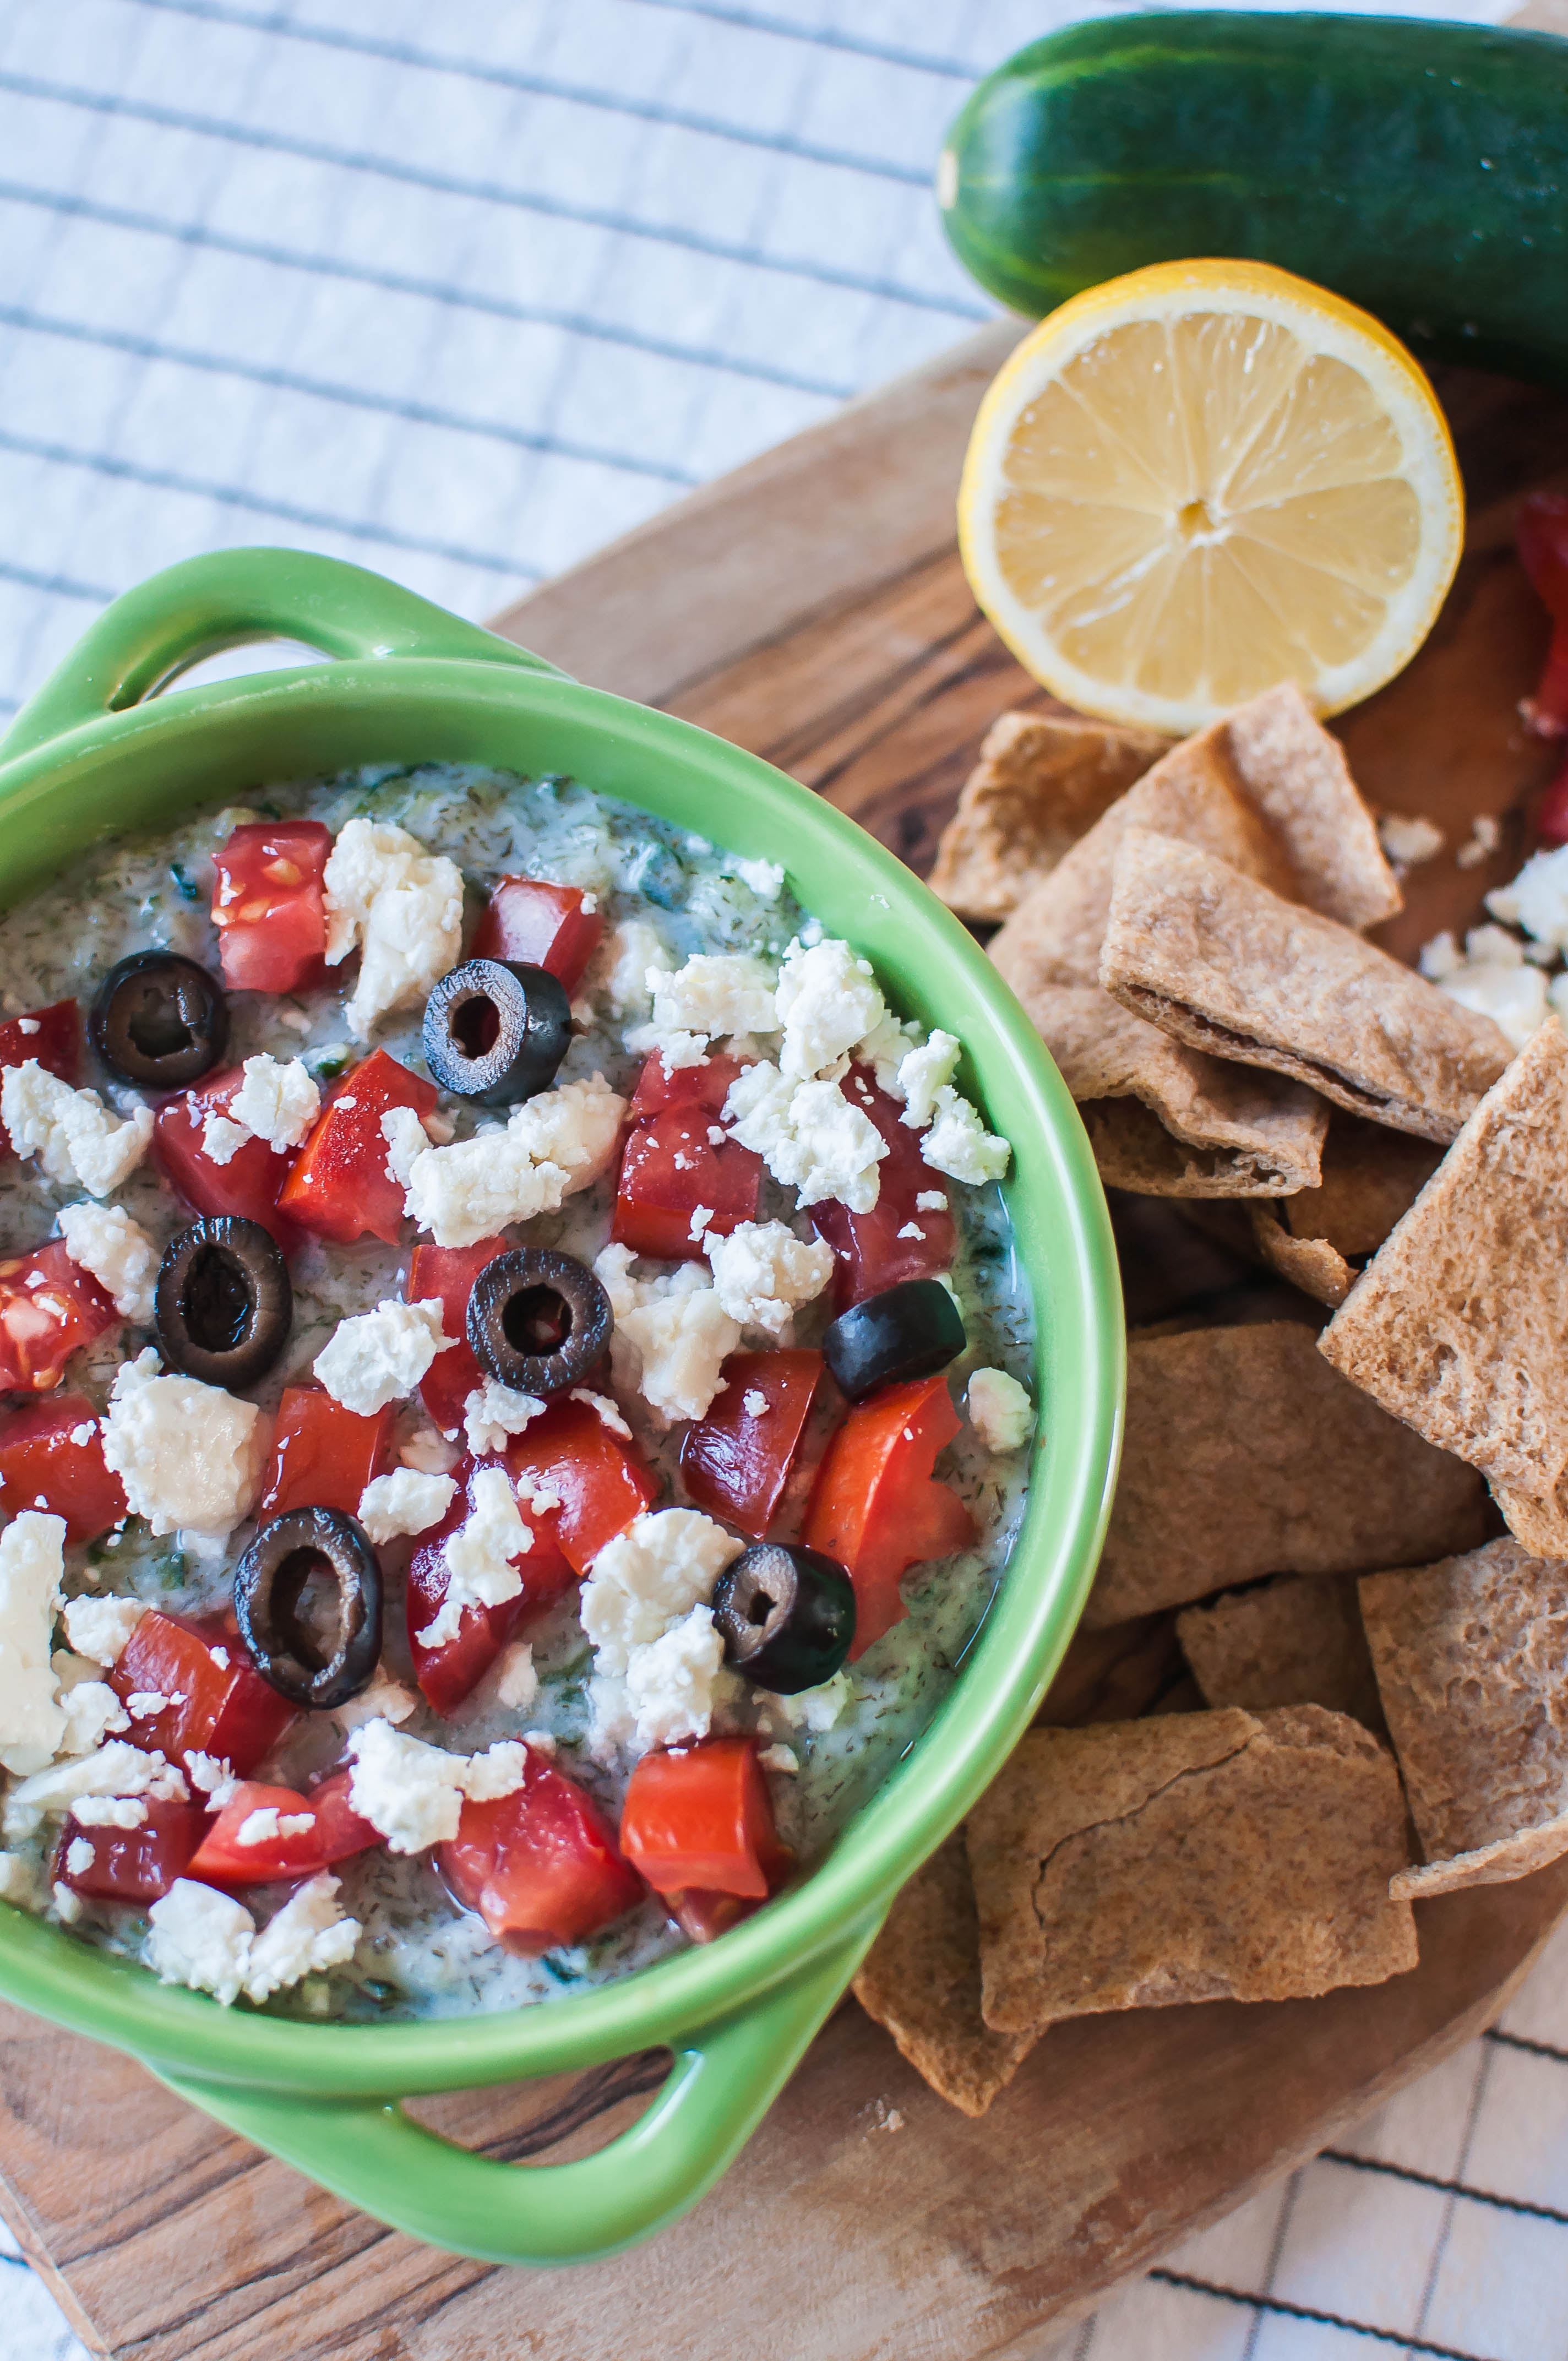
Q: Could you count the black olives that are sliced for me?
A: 7